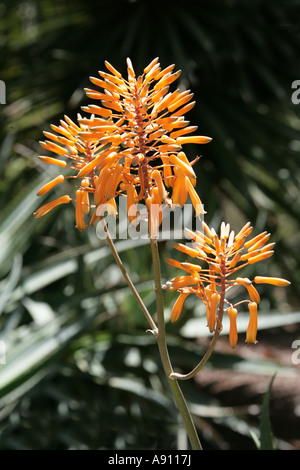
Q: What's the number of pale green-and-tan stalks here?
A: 3